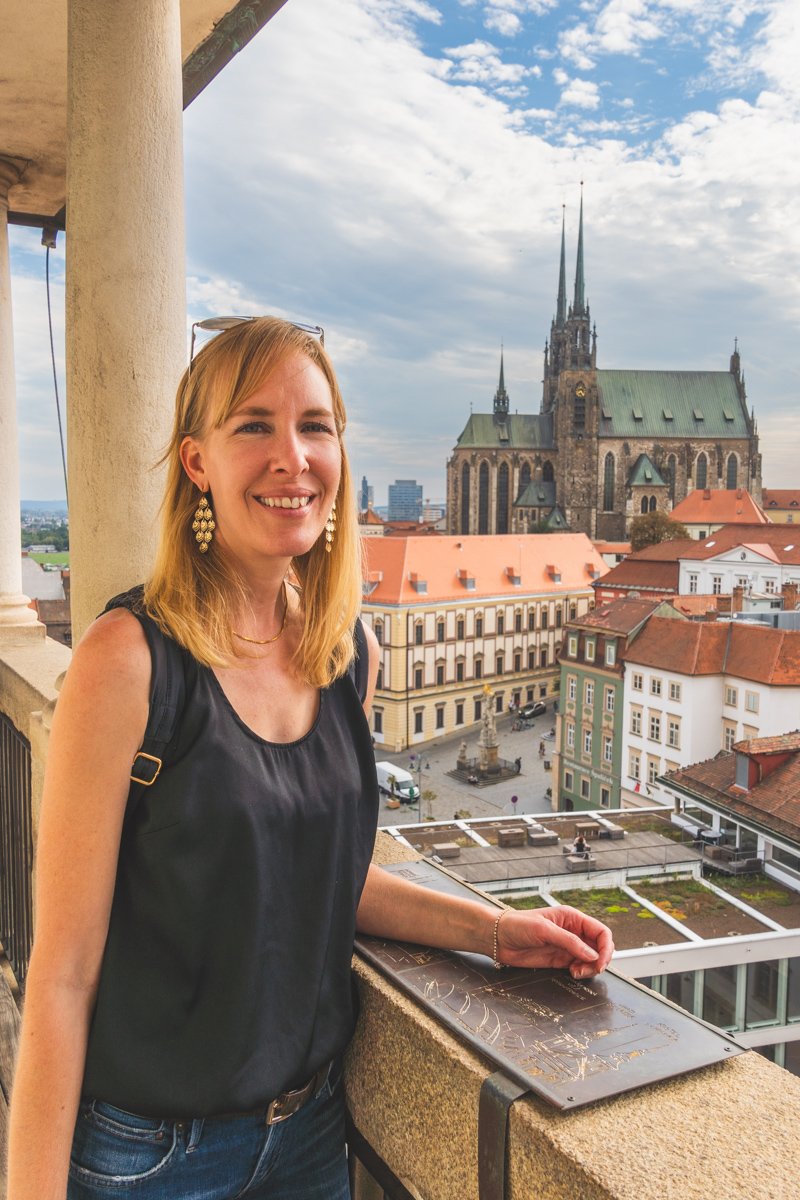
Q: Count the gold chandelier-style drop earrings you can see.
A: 2